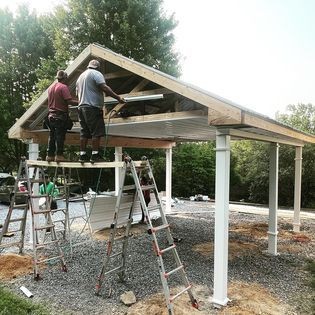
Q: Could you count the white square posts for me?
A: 6